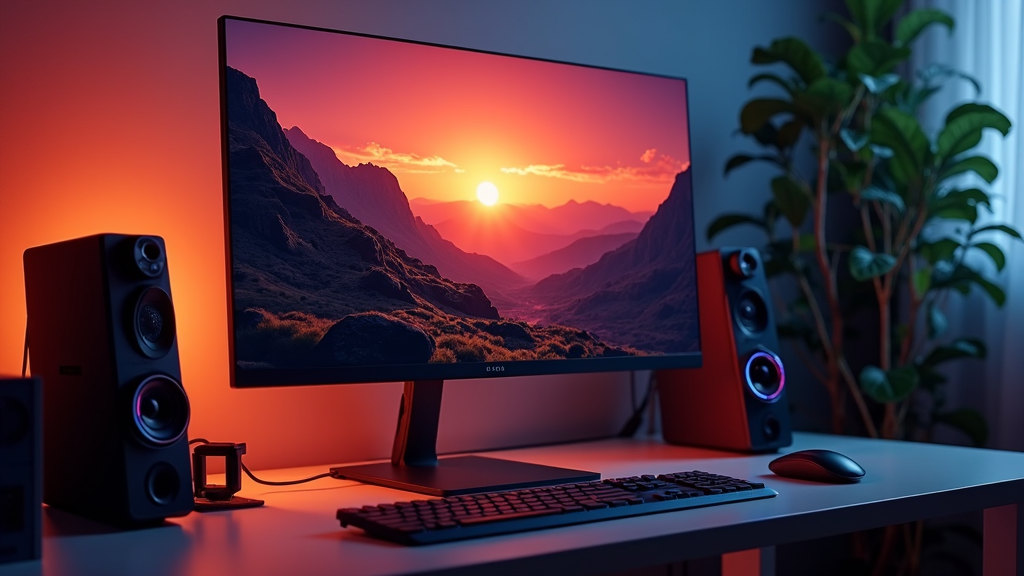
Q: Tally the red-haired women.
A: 0